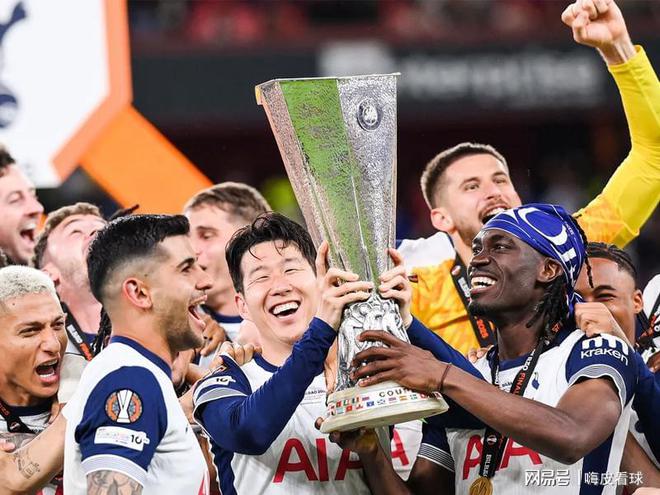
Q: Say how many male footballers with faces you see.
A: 9